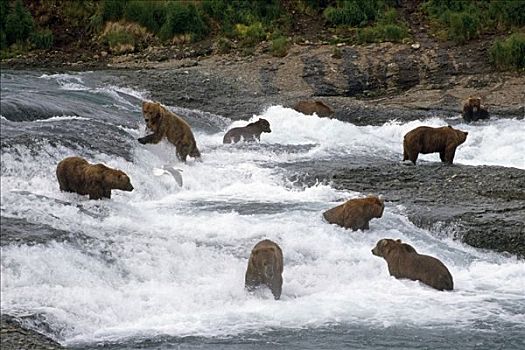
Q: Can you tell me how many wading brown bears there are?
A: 9